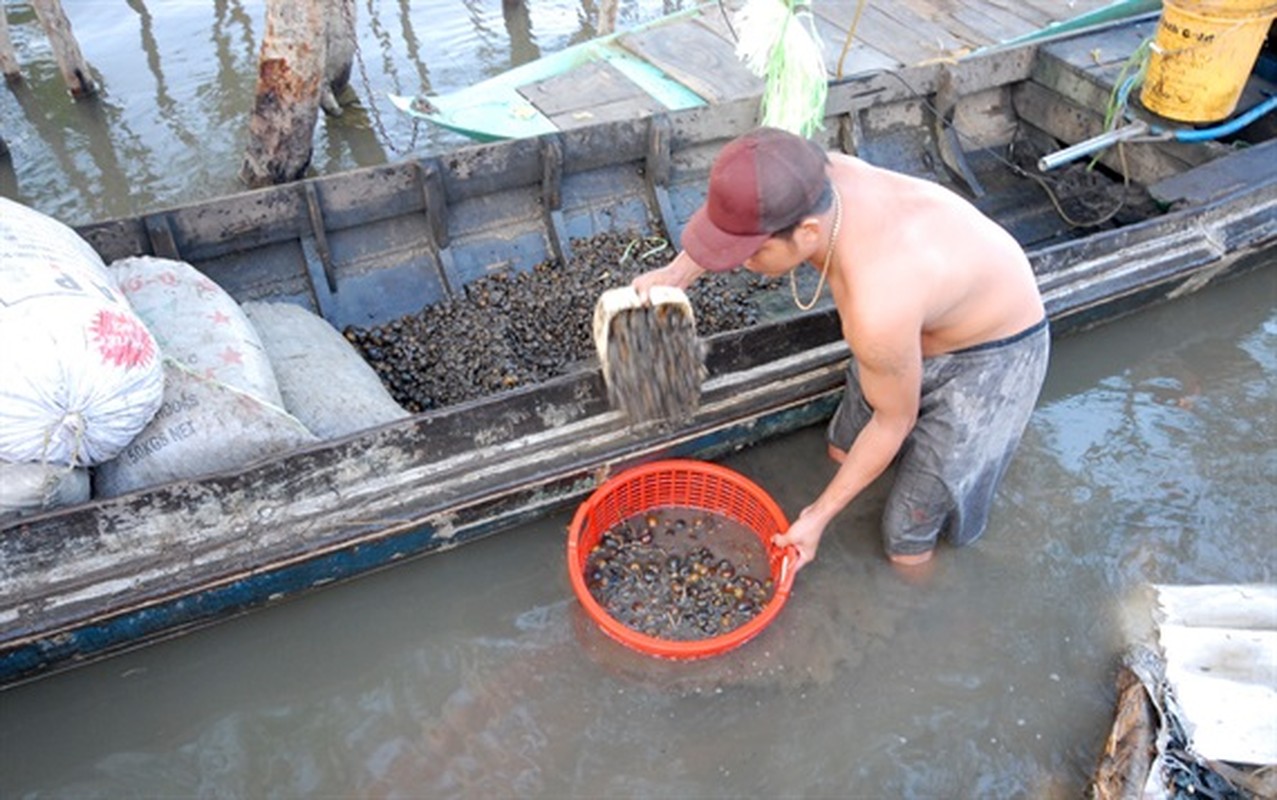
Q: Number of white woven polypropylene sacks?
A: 4